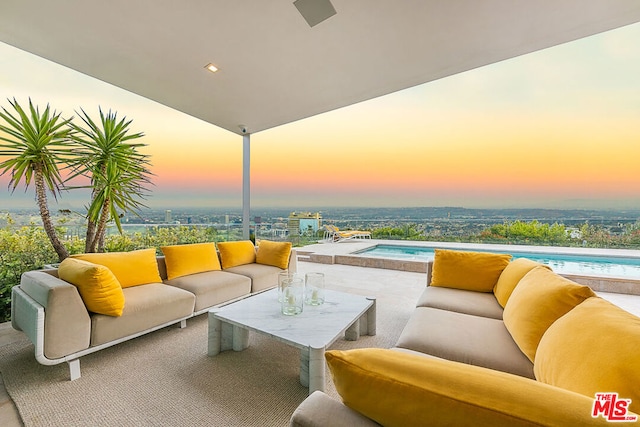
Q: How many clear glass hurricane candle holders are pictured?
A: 3